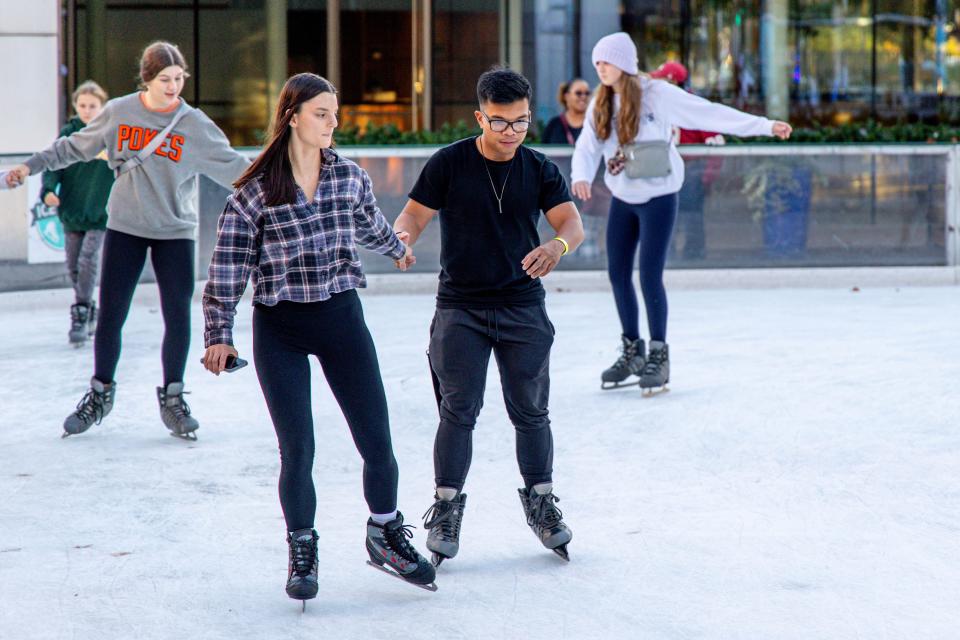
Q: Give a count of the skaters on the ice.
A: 5